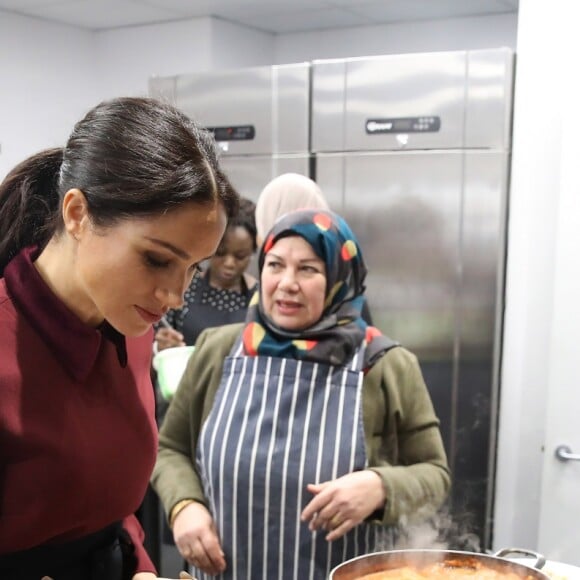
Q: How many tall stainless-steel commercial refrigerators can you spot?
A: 2